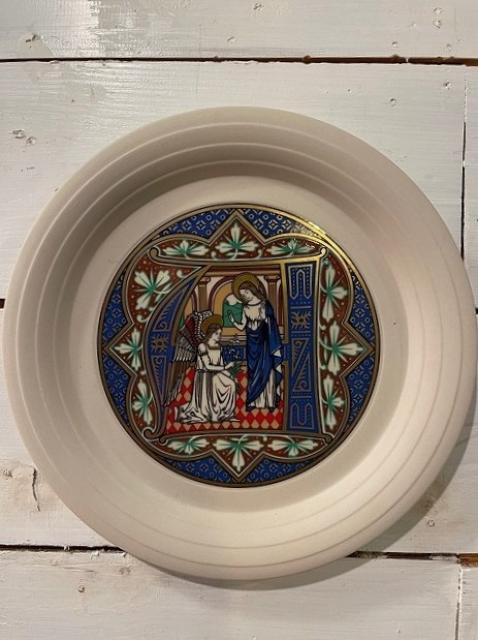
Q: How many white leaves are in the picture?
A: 12